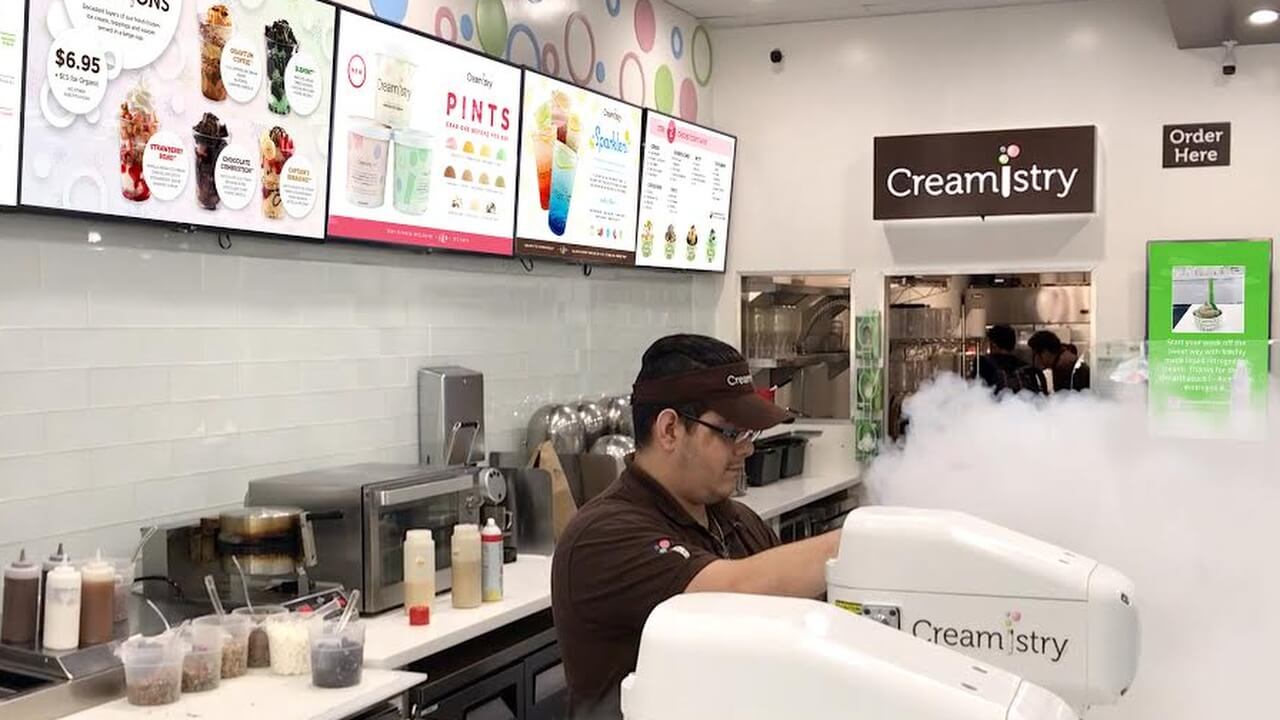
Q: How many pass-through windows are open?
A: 2